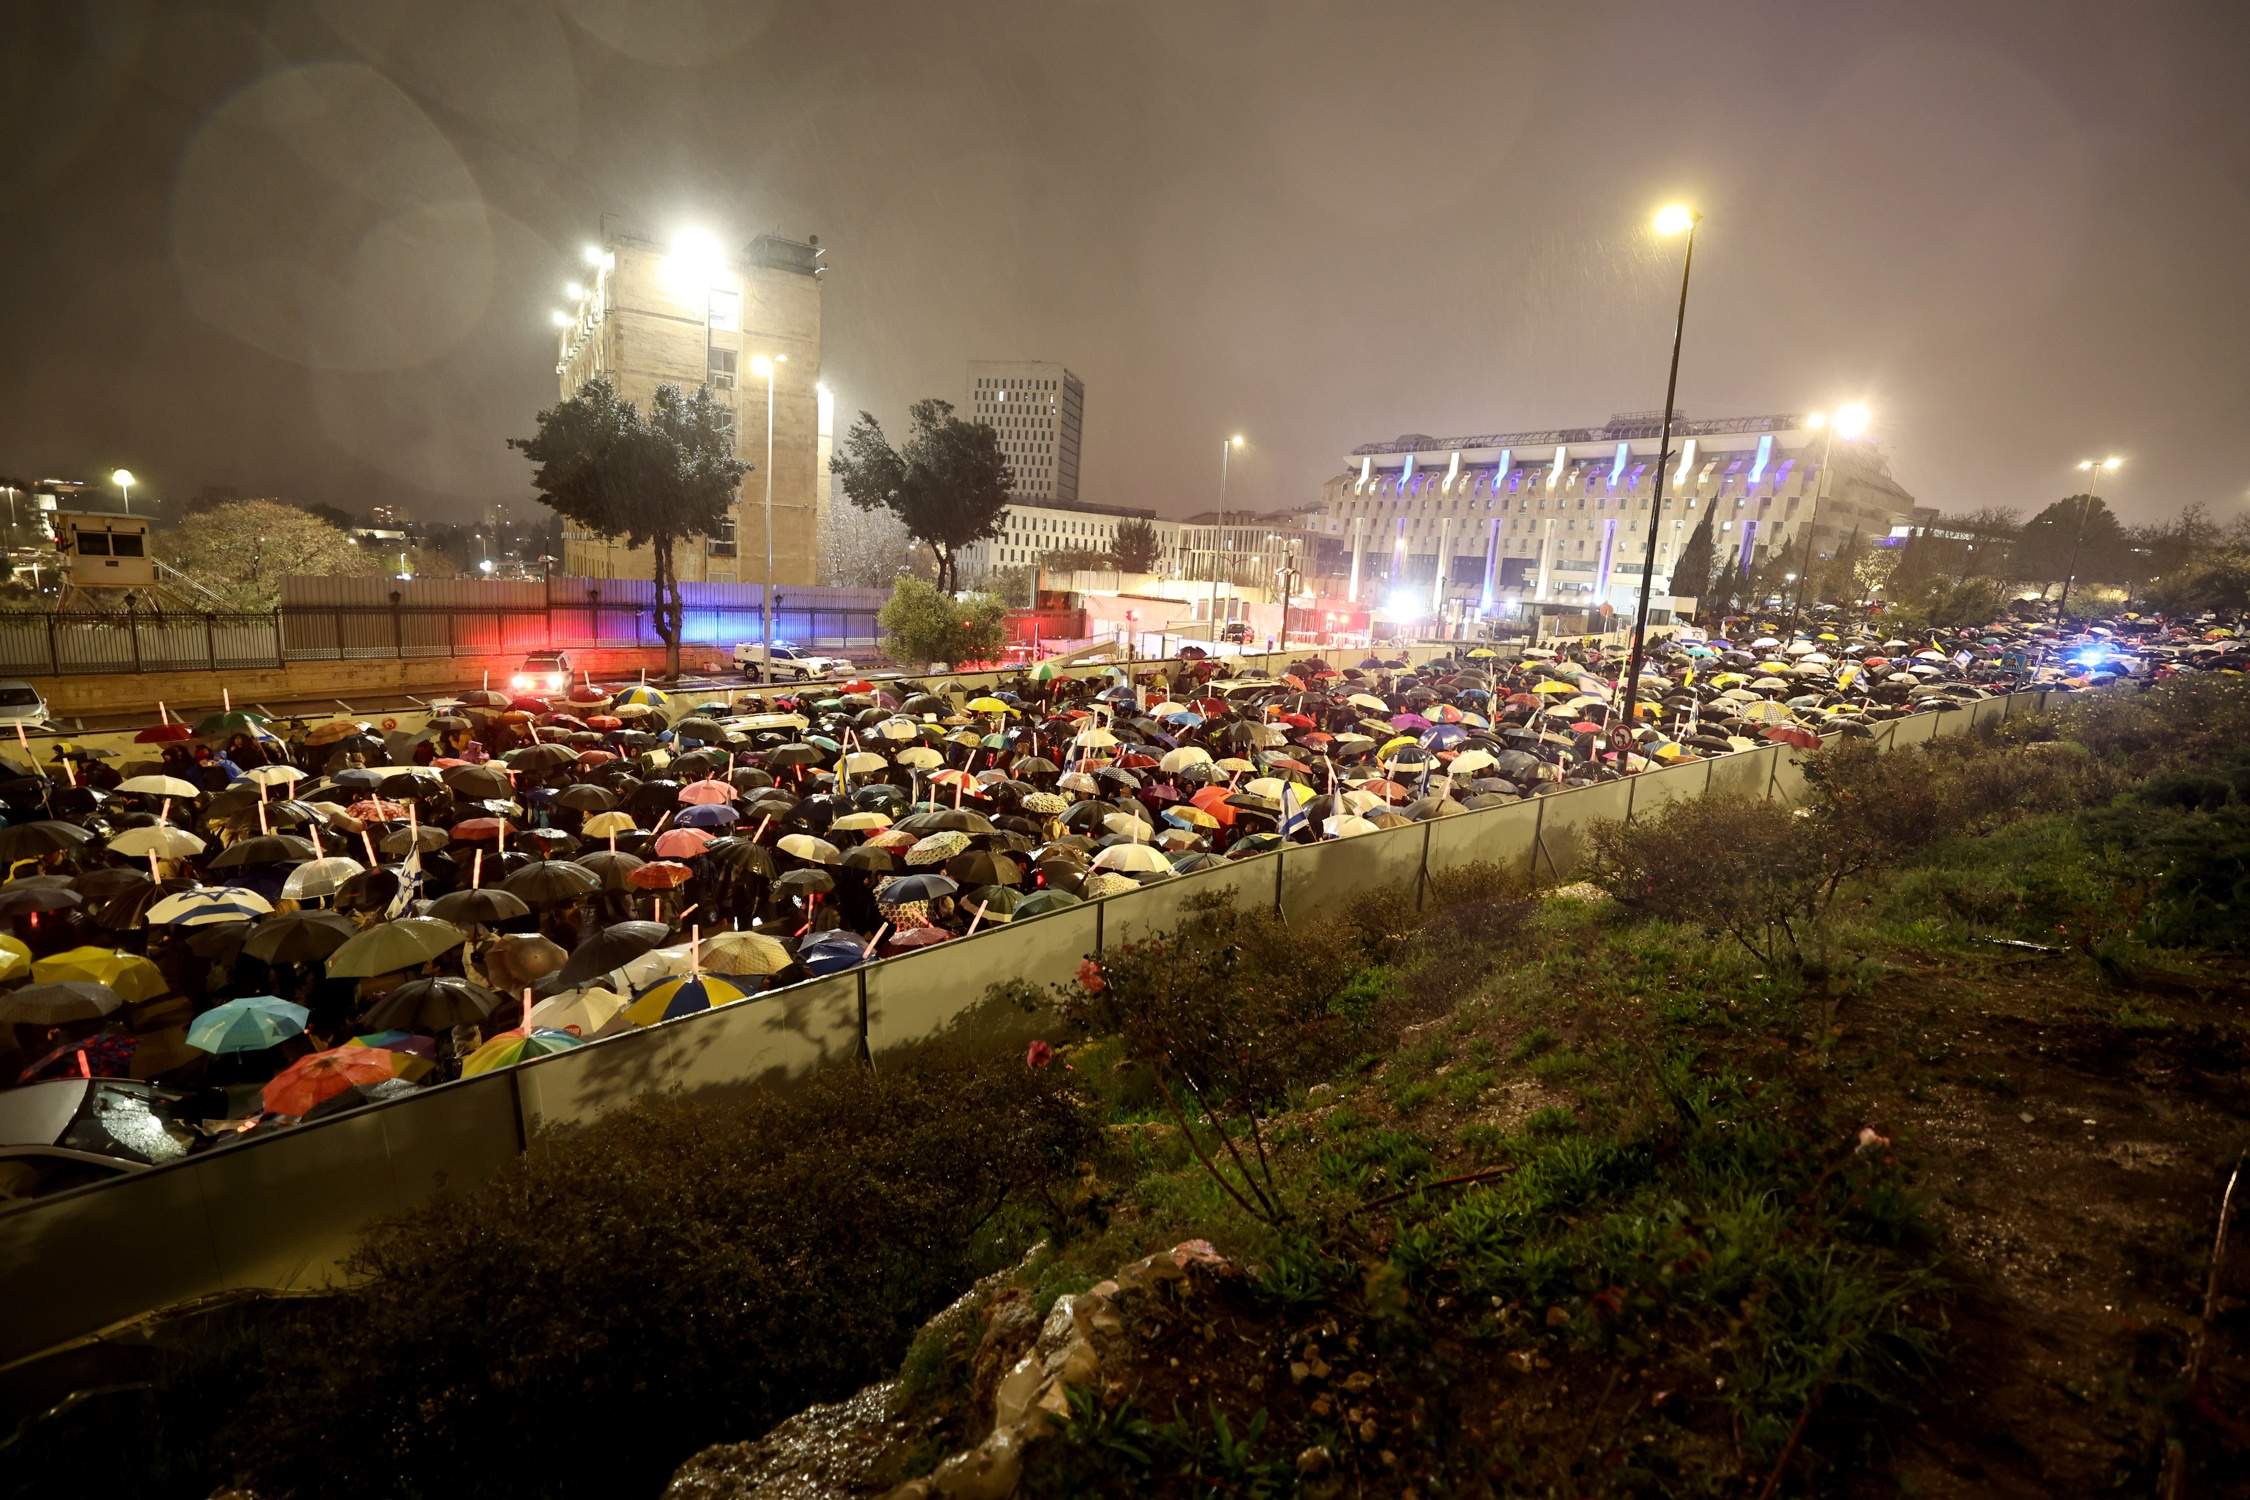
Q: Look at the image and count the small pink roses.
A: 3